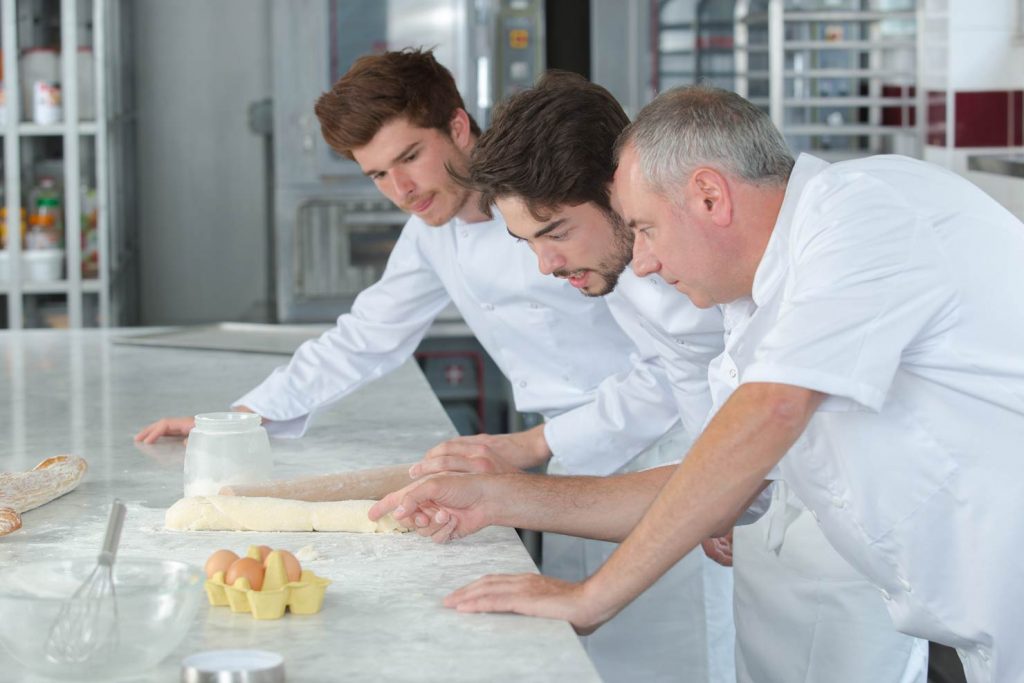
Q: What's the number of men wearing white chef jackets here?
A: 3